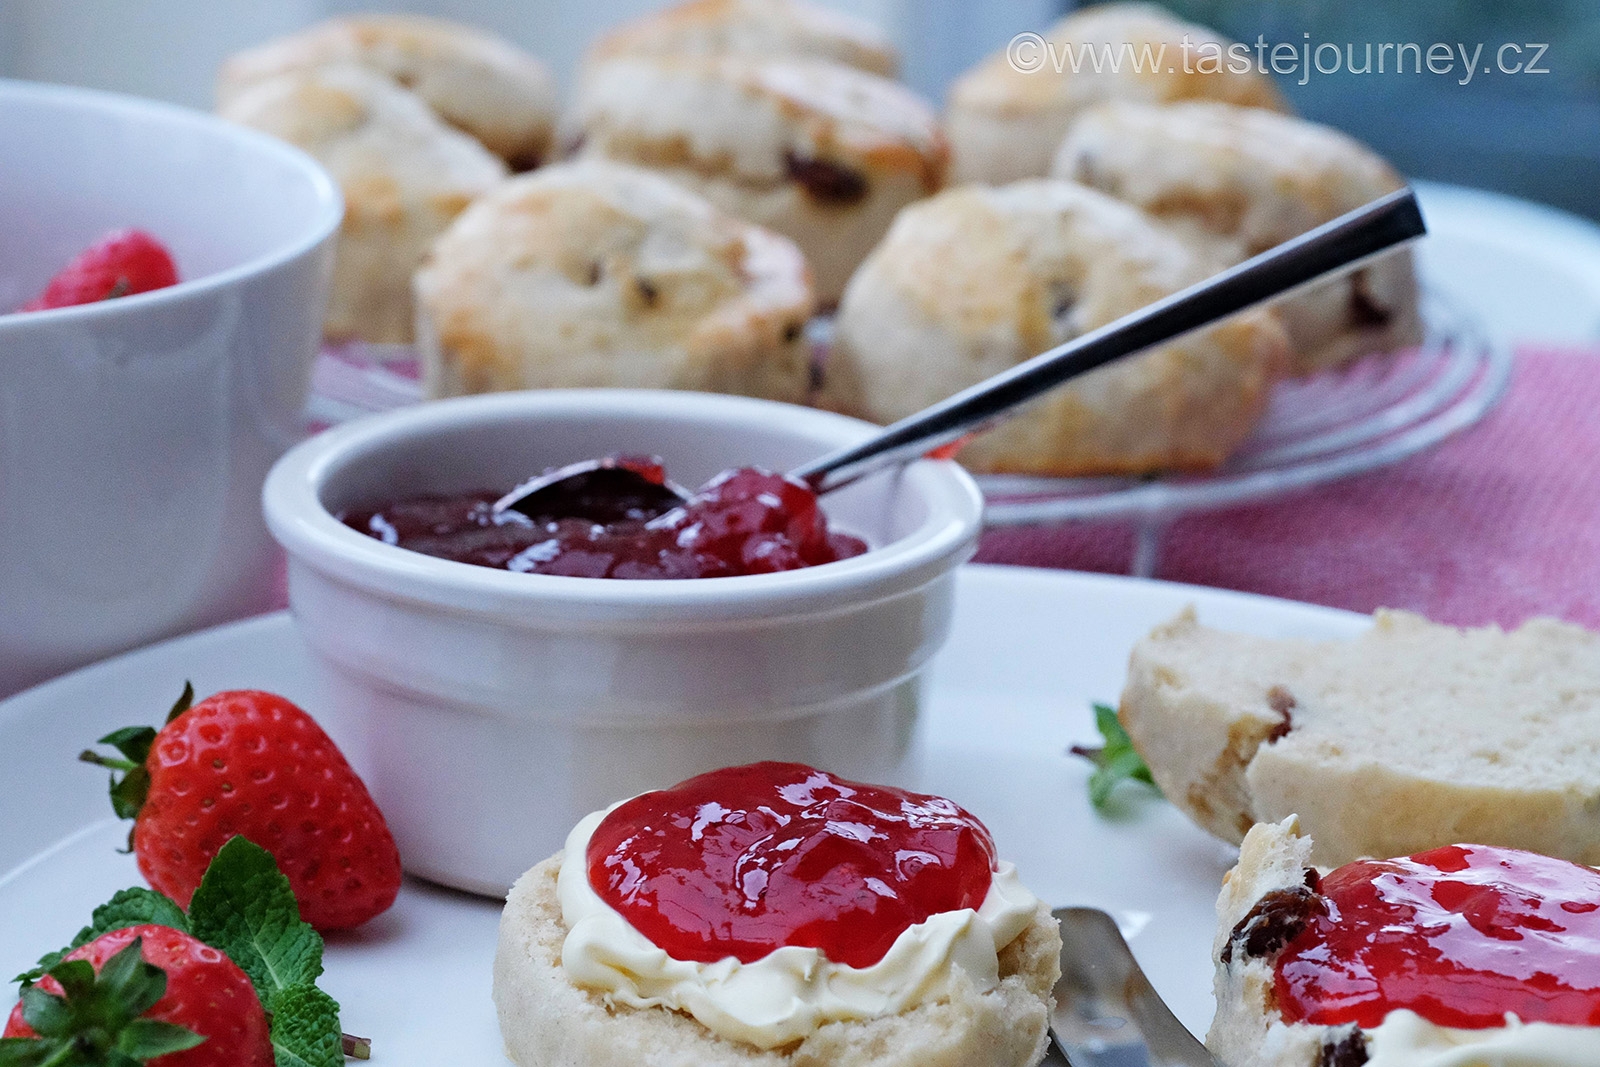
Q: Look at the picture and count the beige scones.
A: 11